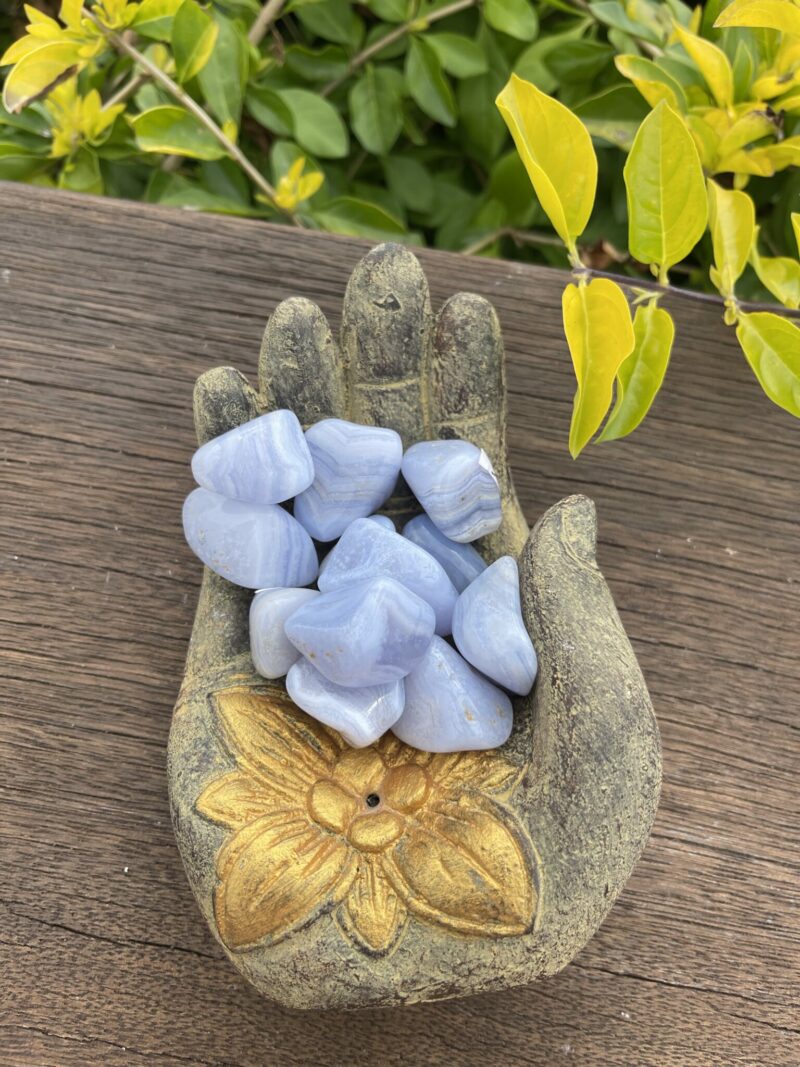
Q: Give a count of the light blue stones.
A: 12